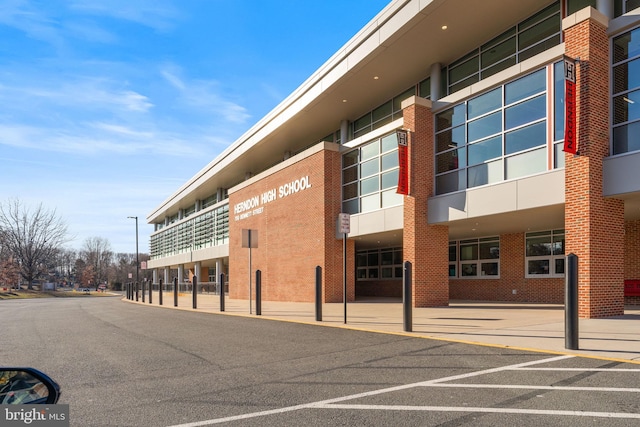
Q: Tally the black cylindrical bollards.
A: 14